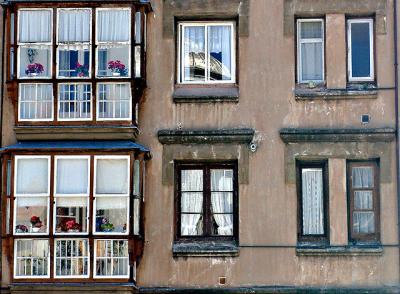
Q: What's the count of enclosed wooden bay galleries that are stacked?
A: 2